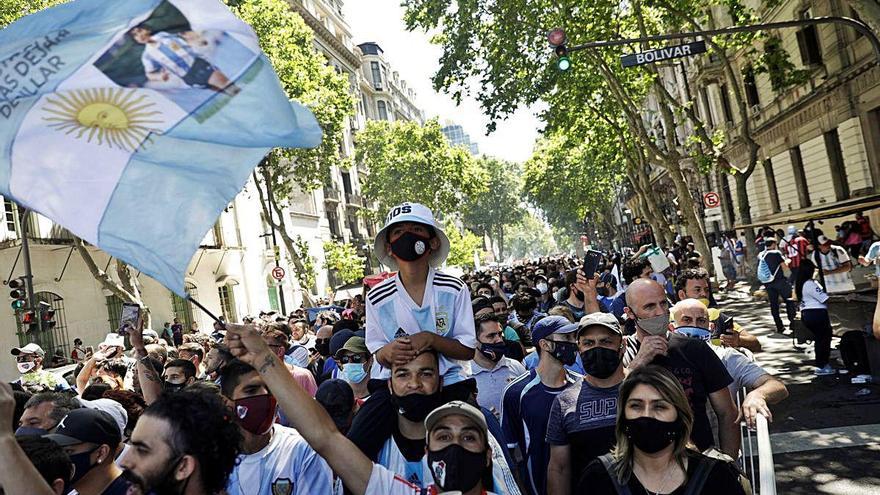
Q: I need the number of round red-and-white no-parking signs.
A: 2